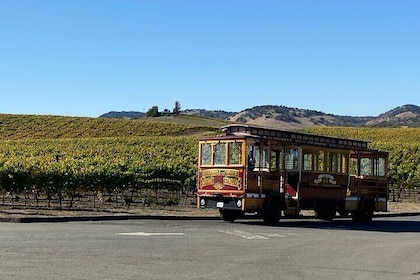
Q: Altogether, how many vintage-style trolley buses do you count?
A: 1